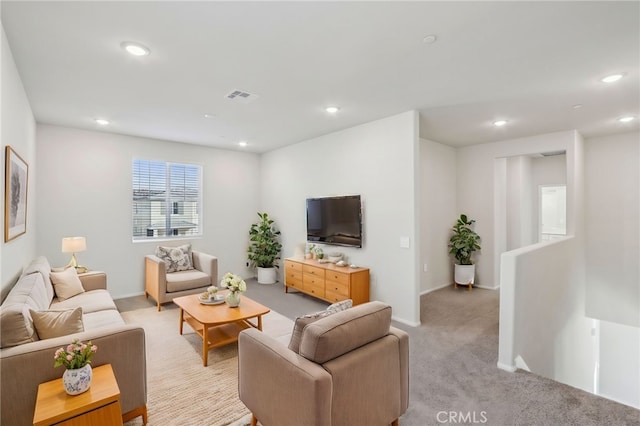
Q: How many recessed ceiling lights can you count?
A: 7